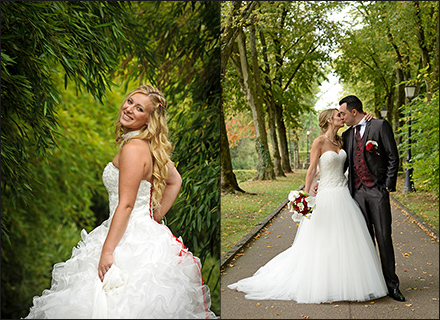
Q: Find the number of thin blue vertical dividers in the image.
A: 0